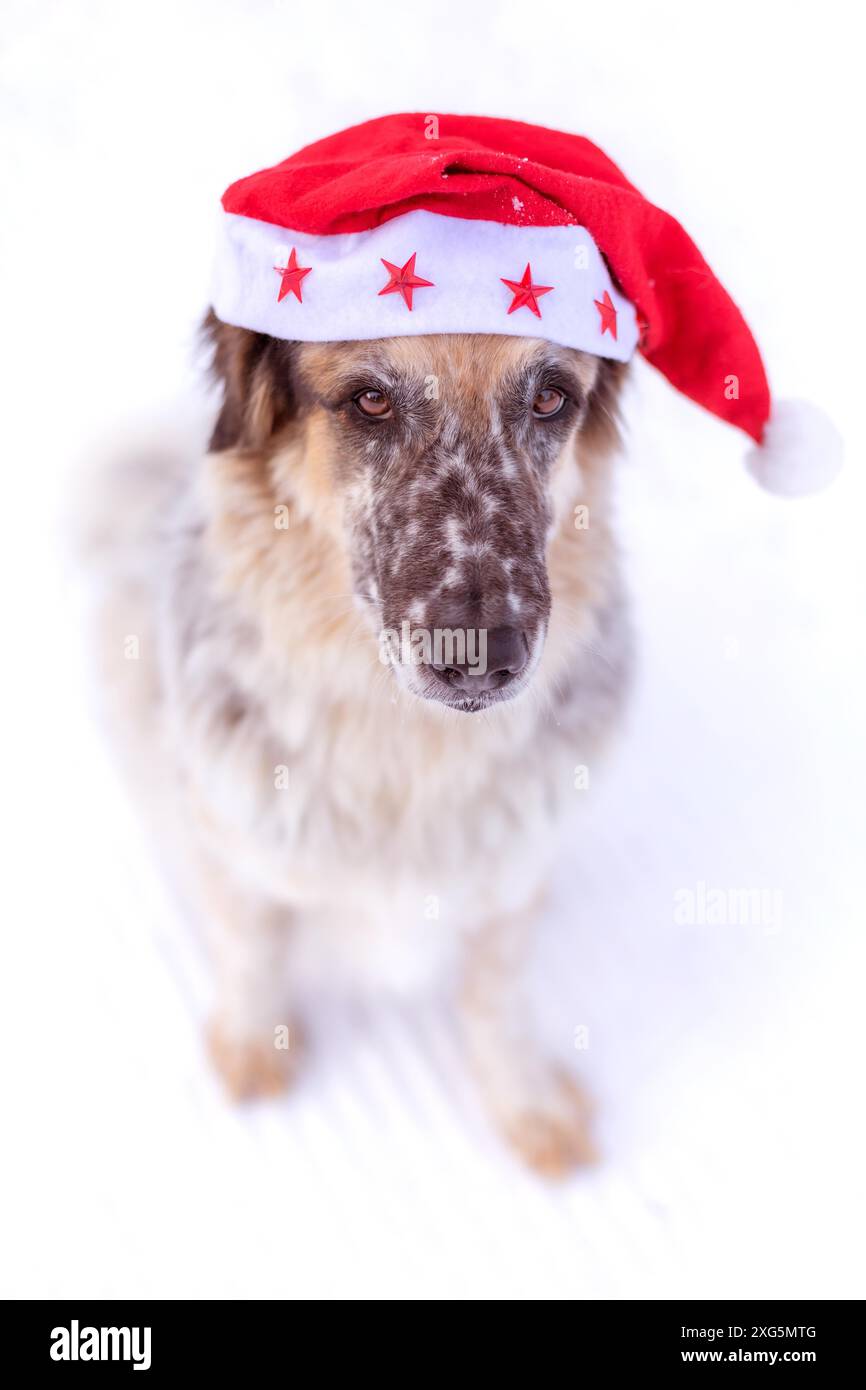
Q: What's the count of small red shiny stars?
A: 4